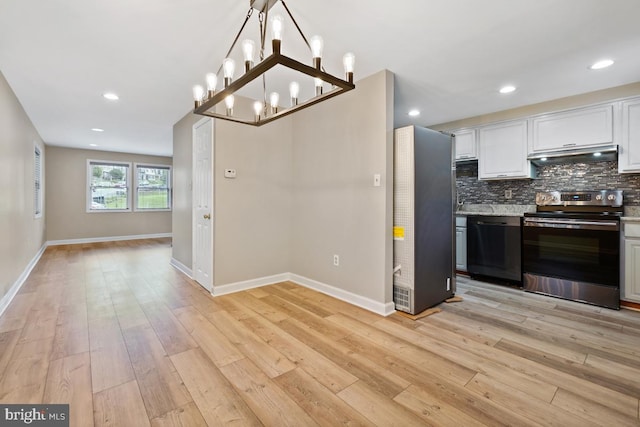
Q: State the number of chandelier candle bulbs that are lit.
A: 12